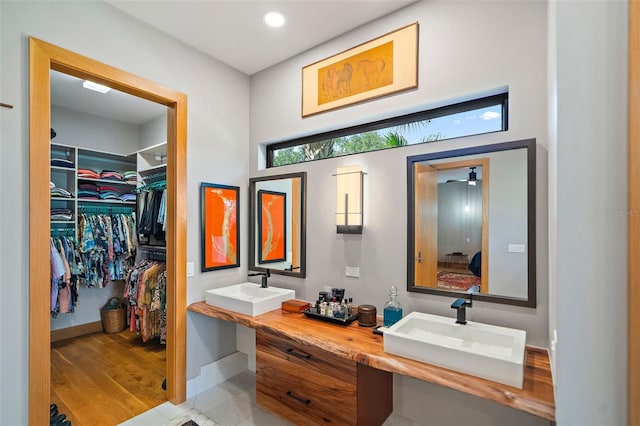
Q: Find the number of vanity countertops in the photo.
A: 1